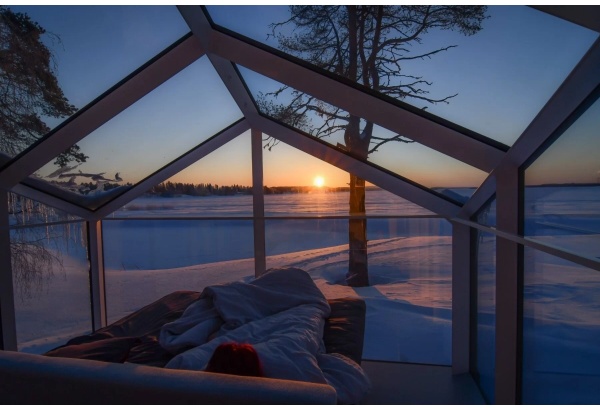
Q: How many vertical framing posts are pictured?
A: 5